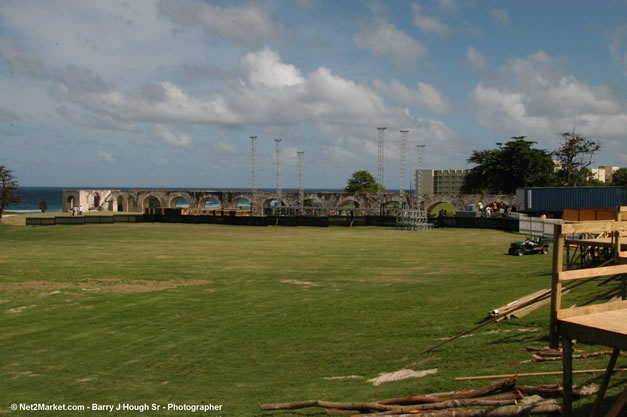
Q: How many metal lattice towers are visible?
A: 6